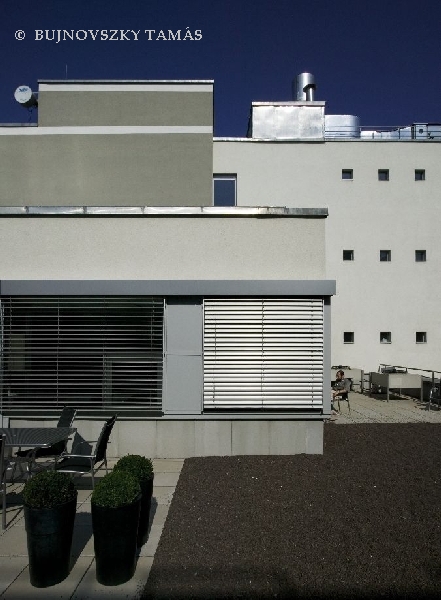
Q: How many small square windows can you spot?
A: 9